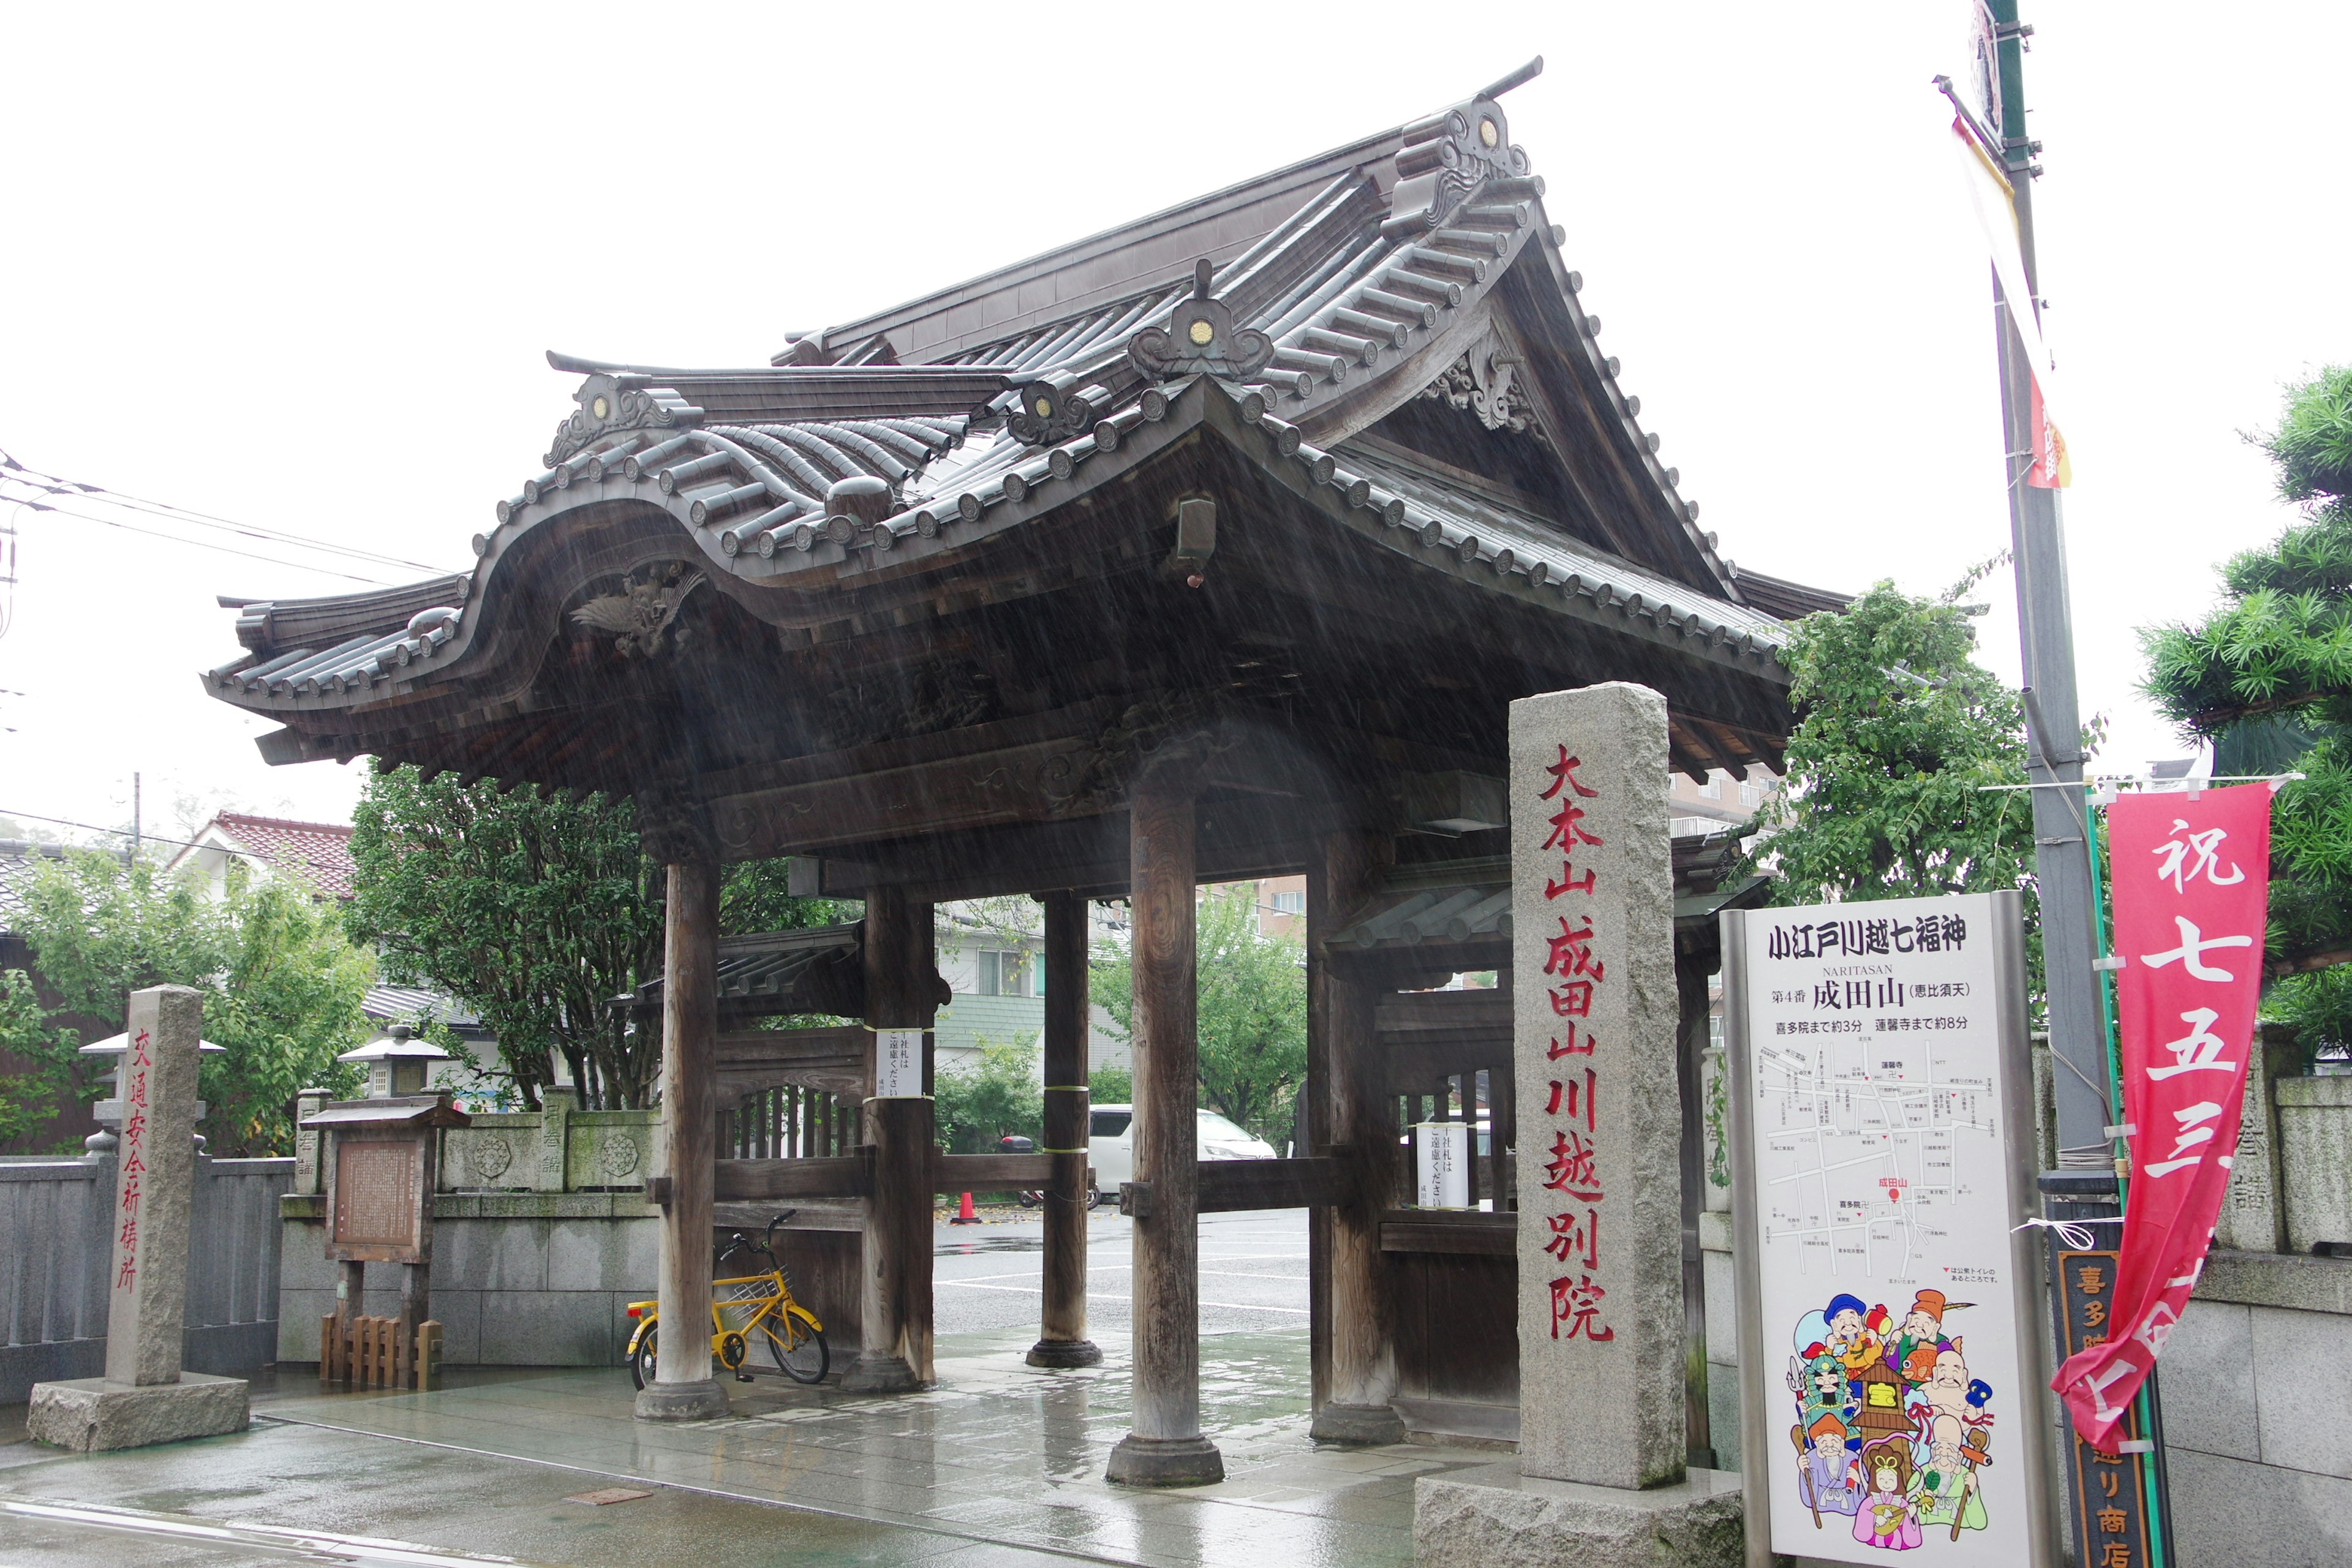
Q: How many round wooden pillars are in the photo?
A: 5